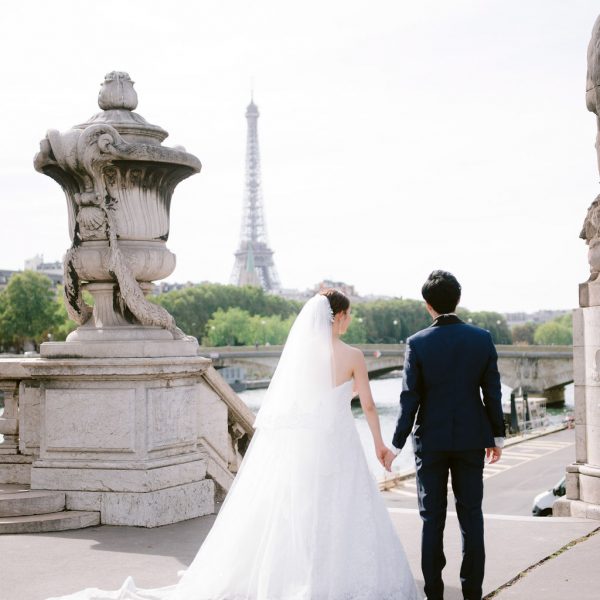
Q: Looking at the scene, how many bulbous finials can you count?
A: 1